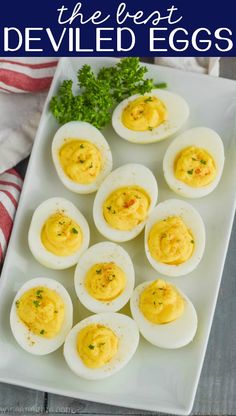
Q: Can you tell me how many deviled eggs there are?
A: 10